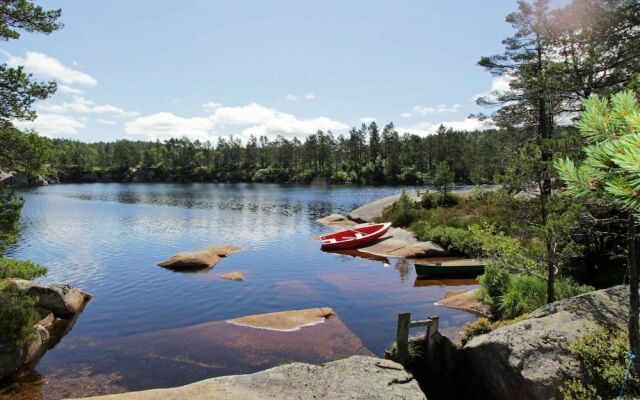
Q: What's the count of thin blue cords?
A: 1